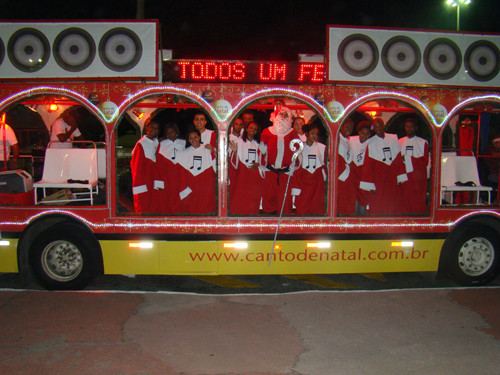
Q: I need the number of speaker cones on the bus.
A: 8